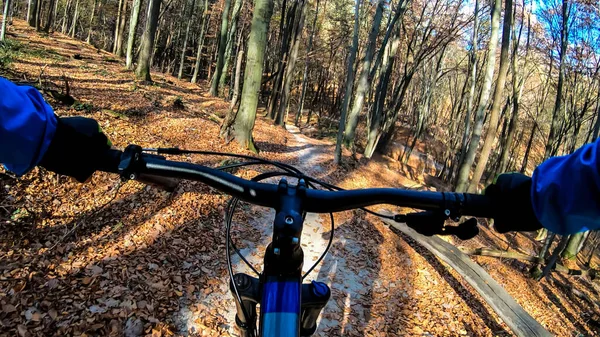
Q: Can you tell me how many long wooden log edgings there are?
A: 1